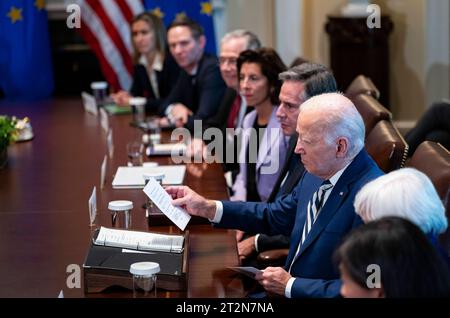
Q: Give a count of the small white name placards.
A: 5